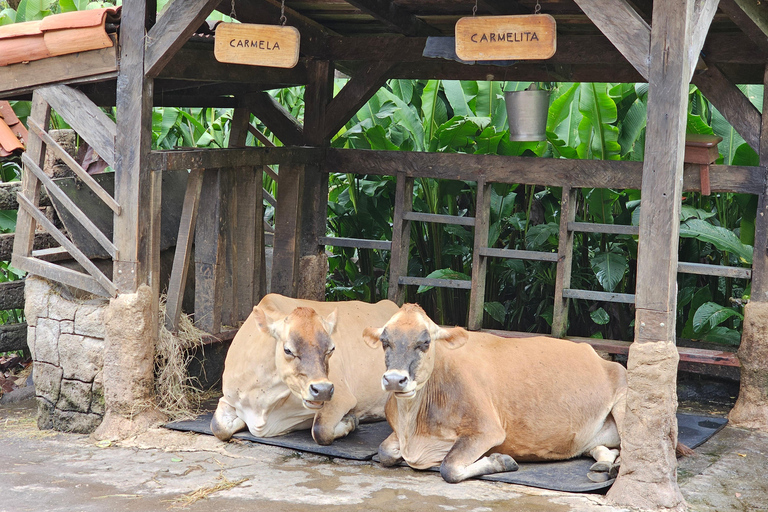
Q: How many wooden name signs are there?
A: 2